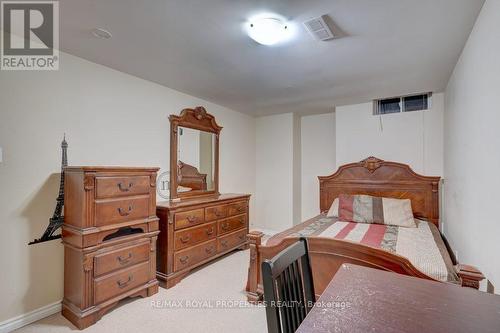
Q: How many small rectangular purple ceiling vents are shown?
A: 0